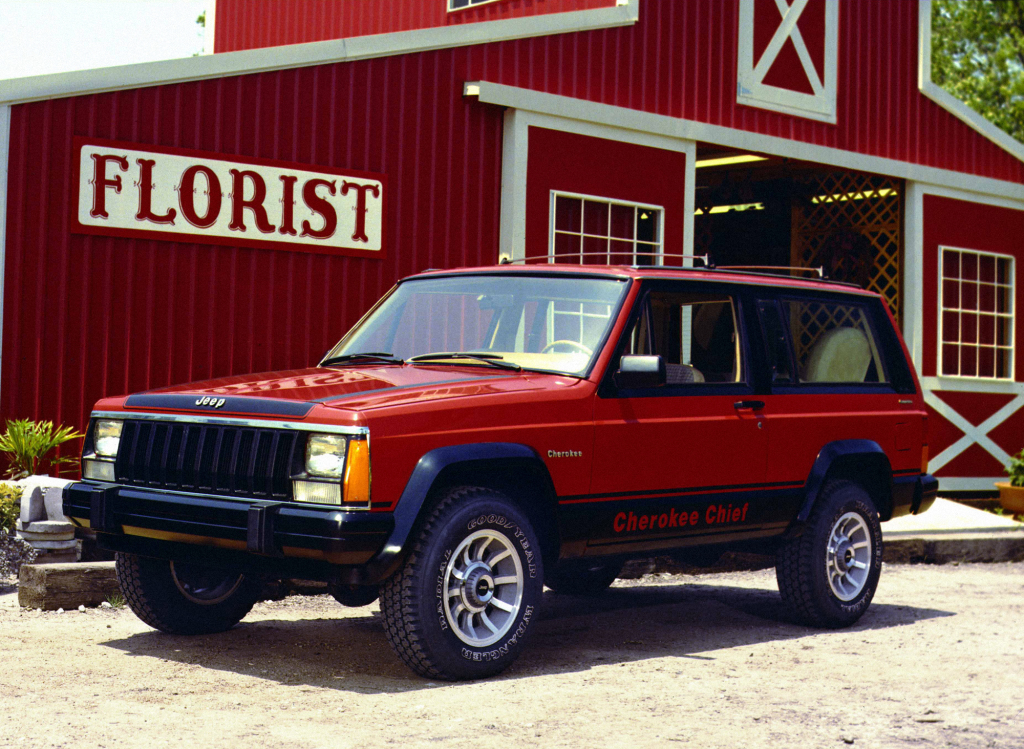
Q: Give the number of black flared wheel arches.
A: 2